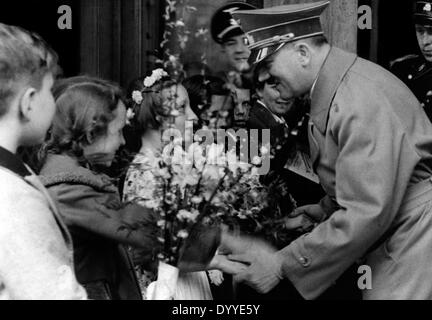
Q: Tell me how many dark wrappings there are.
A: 1